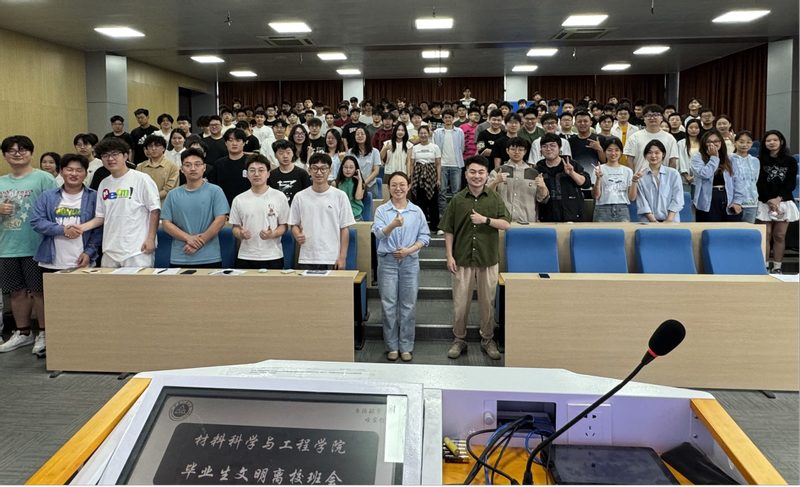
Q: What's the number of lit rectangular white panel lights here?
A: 15